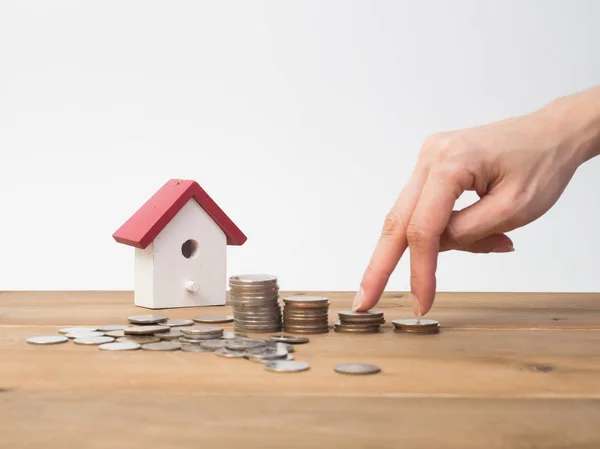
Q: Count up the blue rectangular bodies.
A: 0